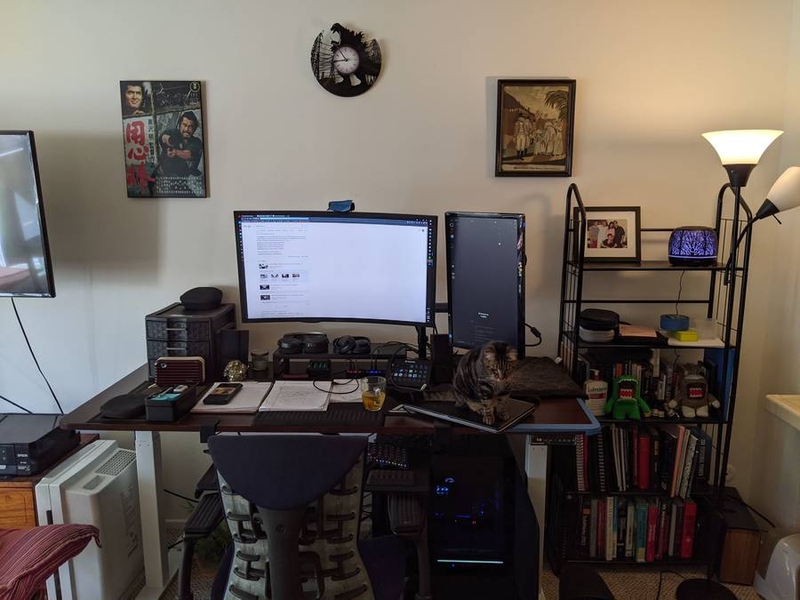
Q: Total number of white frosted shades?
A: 2